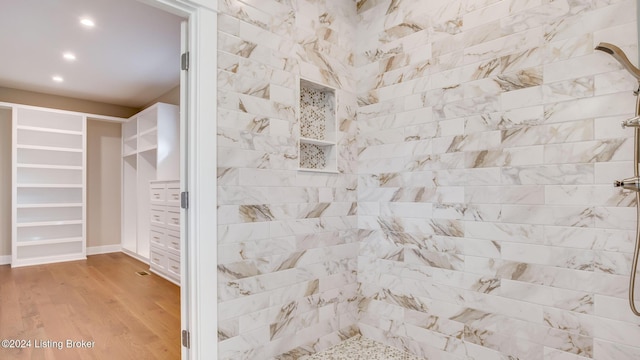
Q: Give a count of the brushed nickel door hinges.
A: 3